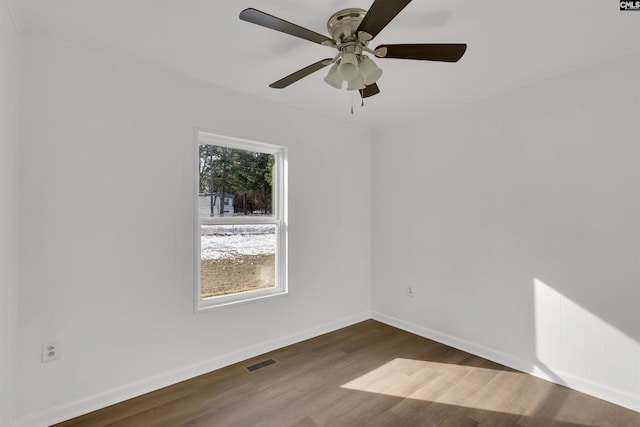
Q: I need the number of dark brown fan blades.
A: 5